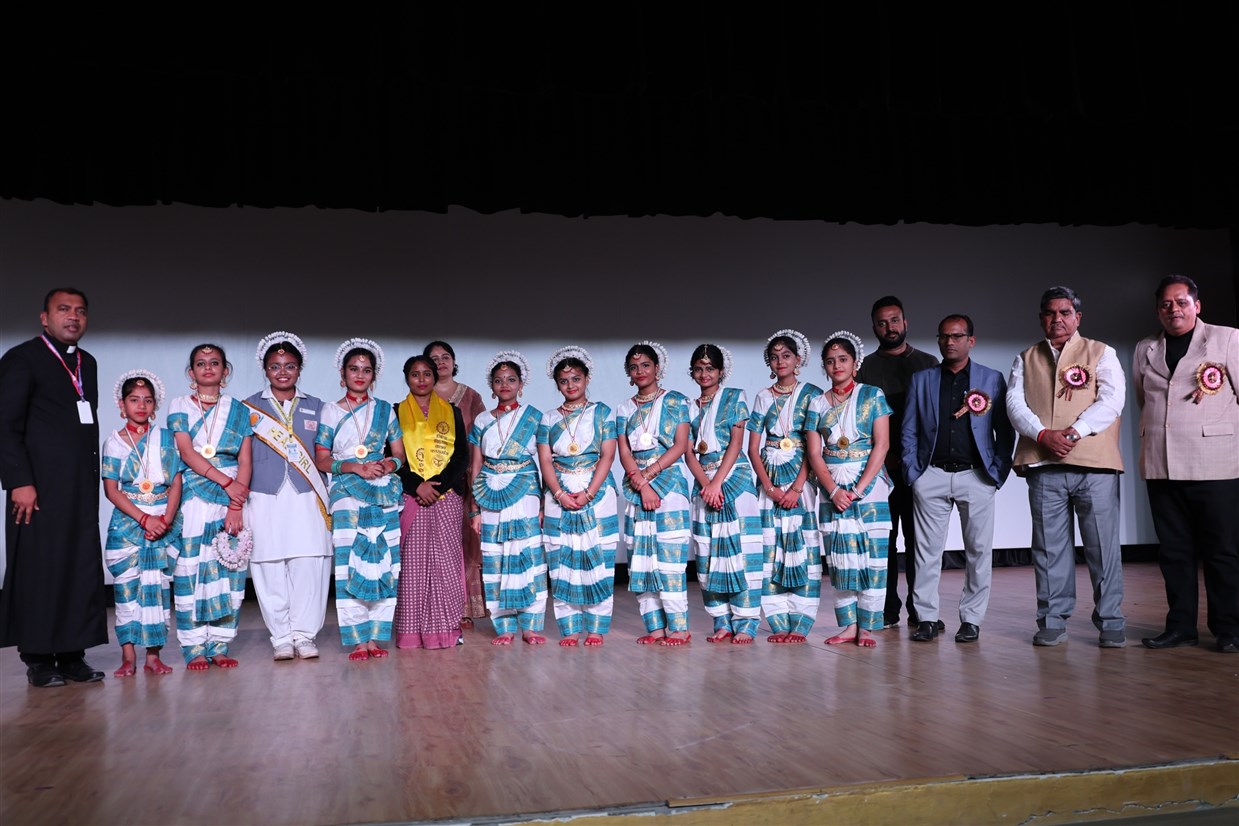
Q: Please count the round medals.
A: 9